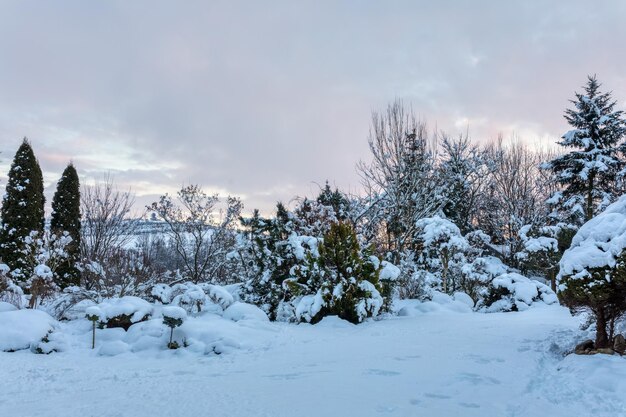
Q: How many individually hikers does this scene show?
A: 0